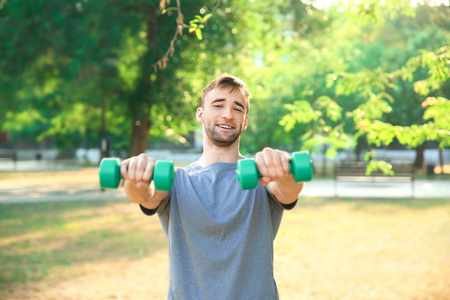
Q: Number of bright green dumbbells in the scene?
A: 2